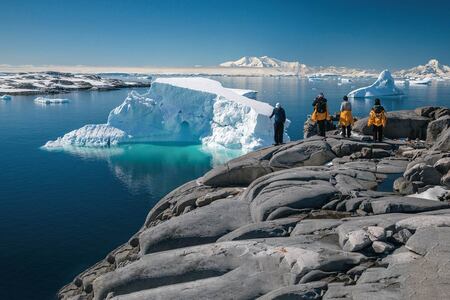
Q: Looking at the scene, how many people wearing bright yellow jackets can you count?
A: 3